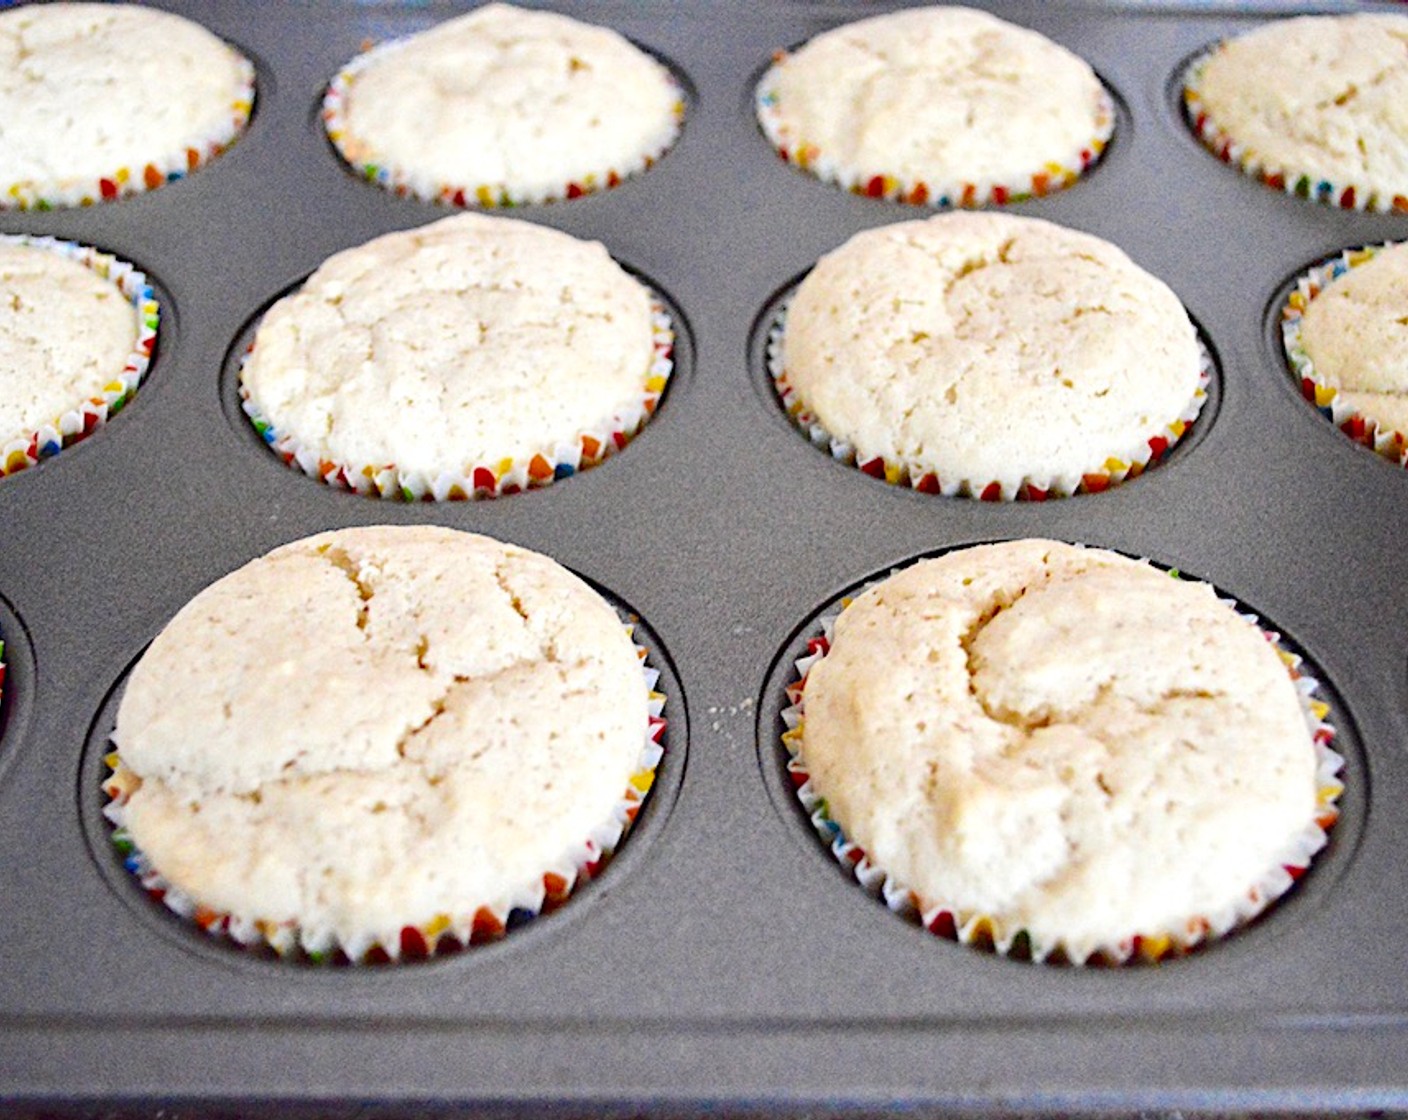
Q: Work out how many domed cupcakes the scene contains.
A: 10